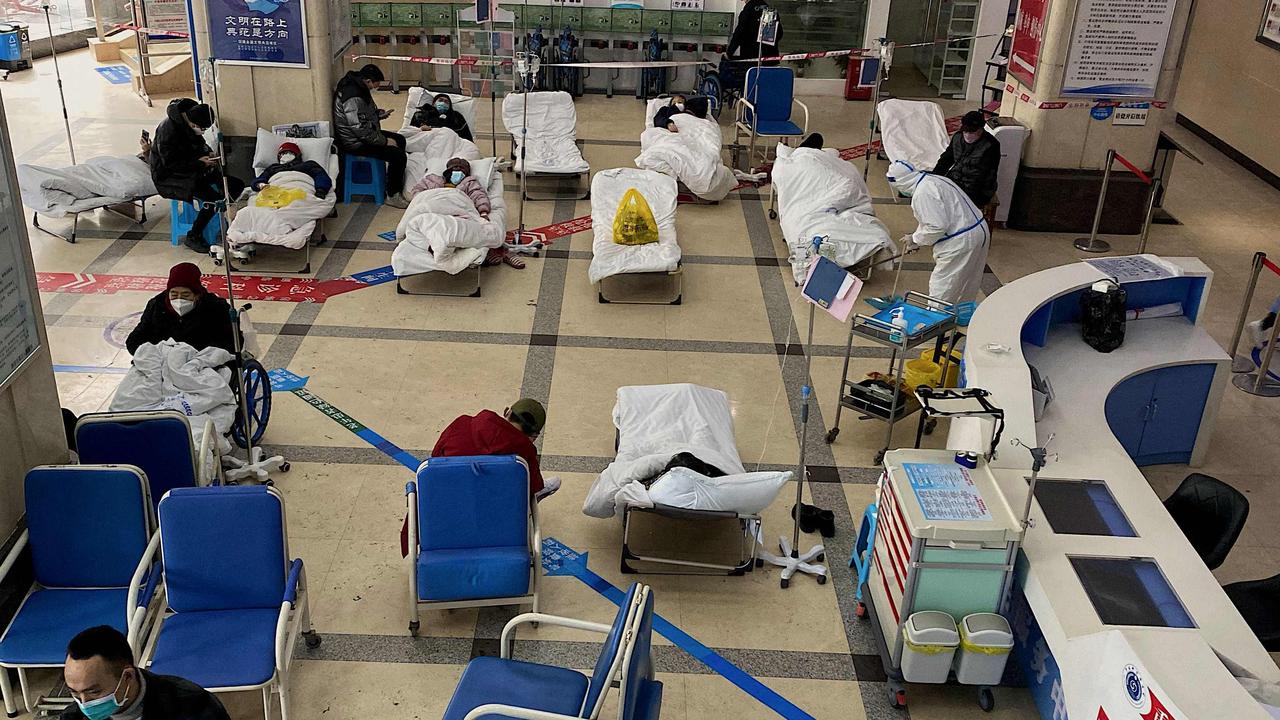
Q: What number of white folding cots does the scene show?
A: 10